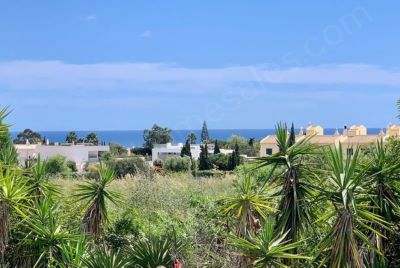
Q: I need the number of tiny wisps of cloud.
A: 2